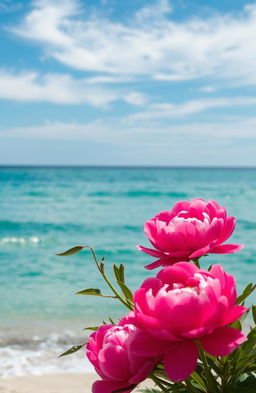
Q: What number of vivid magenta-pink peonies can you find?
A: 3